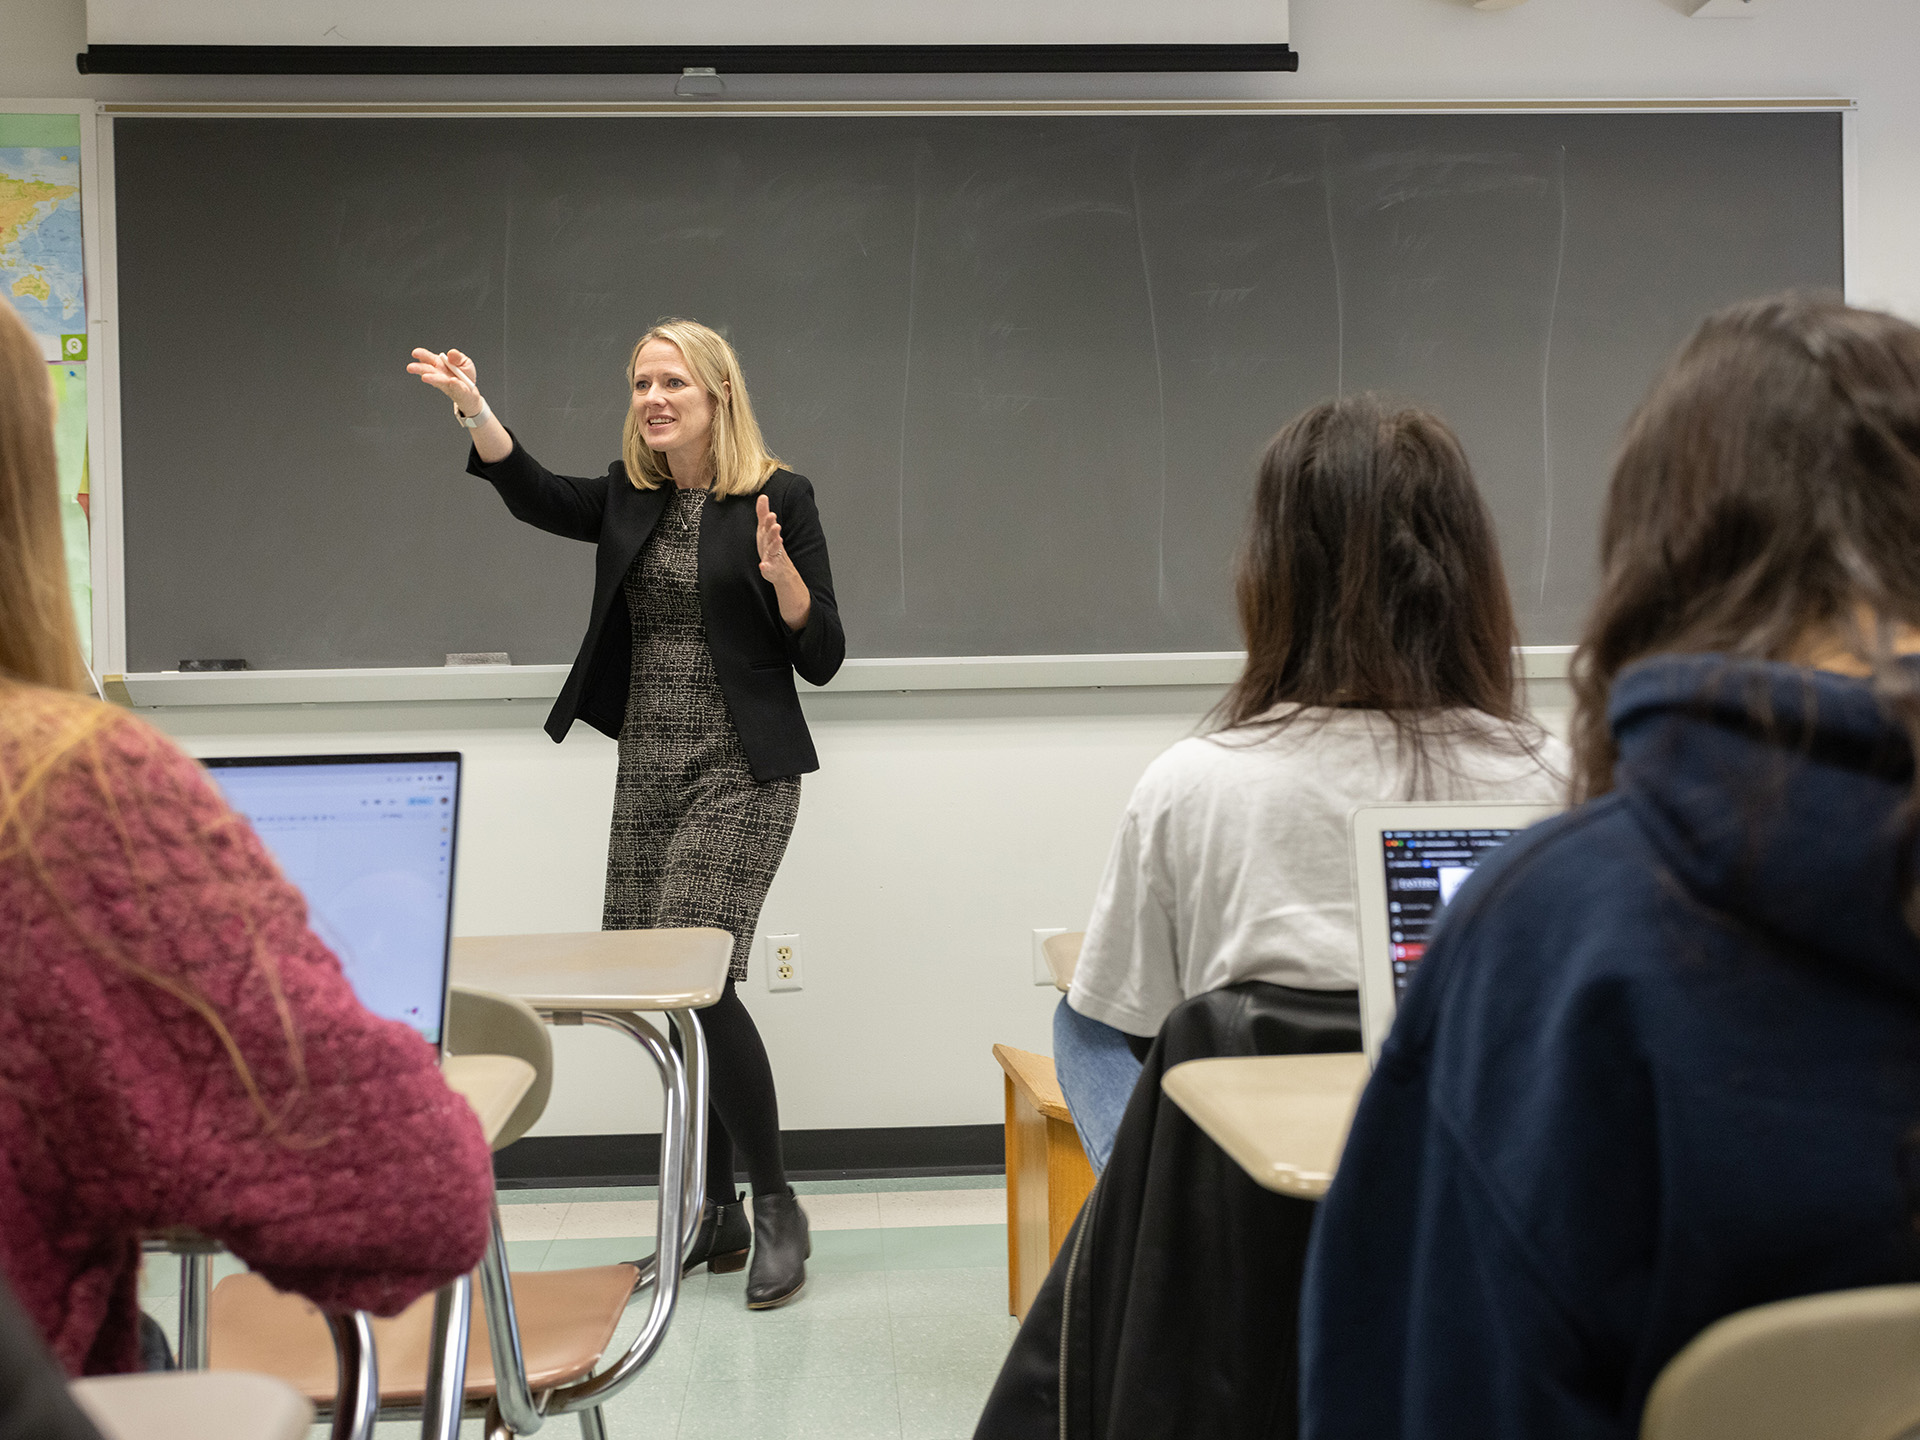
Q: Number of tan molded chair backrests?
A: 2